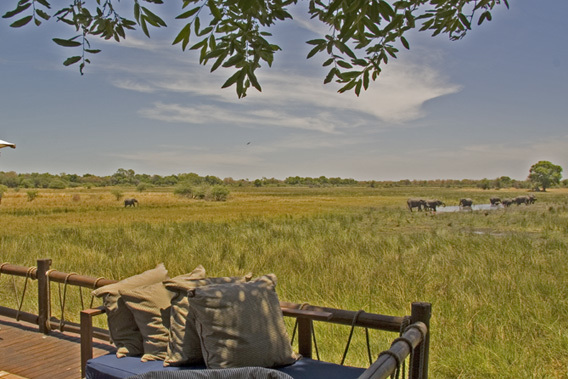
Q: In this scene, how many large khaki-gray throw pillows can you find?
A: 4